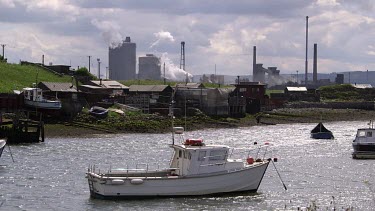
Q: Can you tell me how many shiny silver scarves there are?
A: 0